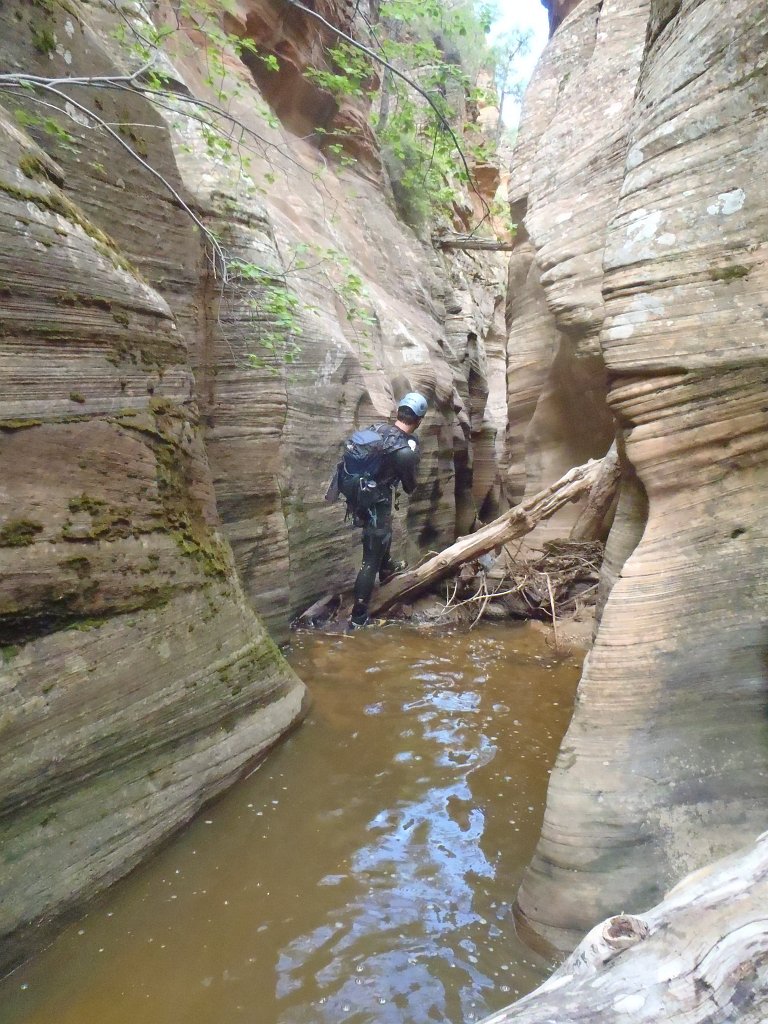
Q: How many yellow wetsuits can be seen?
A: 0